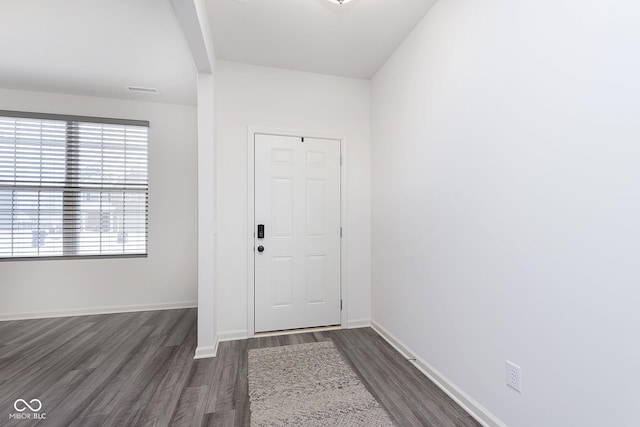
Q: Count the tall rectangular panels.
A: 4